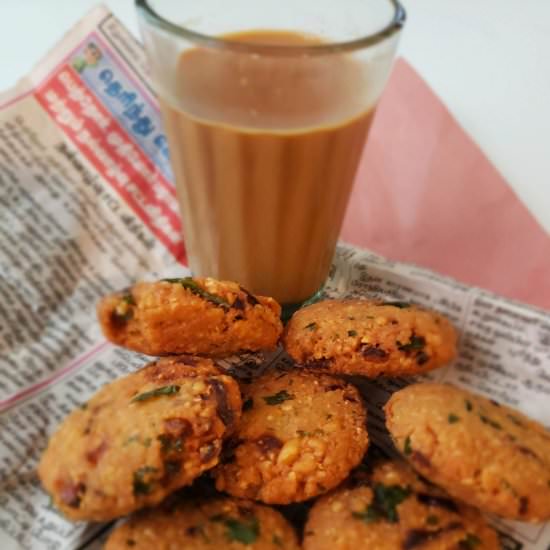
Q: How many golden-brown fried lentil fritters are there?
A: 7